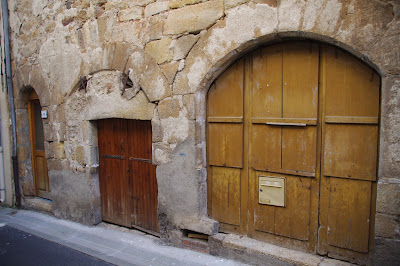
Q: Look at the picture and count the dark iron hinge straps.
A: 2